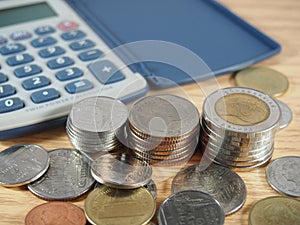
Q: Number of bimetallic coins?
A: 1